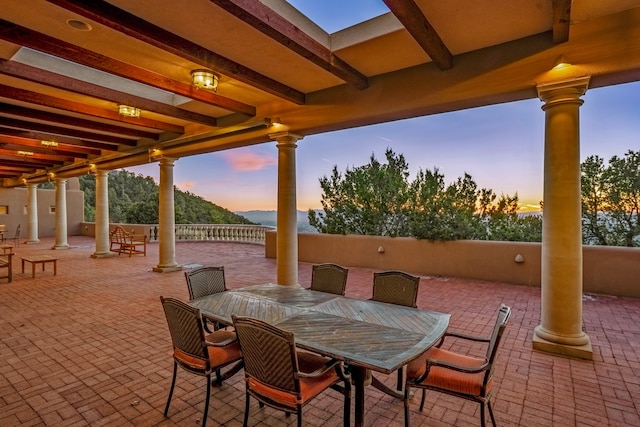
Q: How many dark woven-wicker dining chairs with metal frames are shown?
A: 6